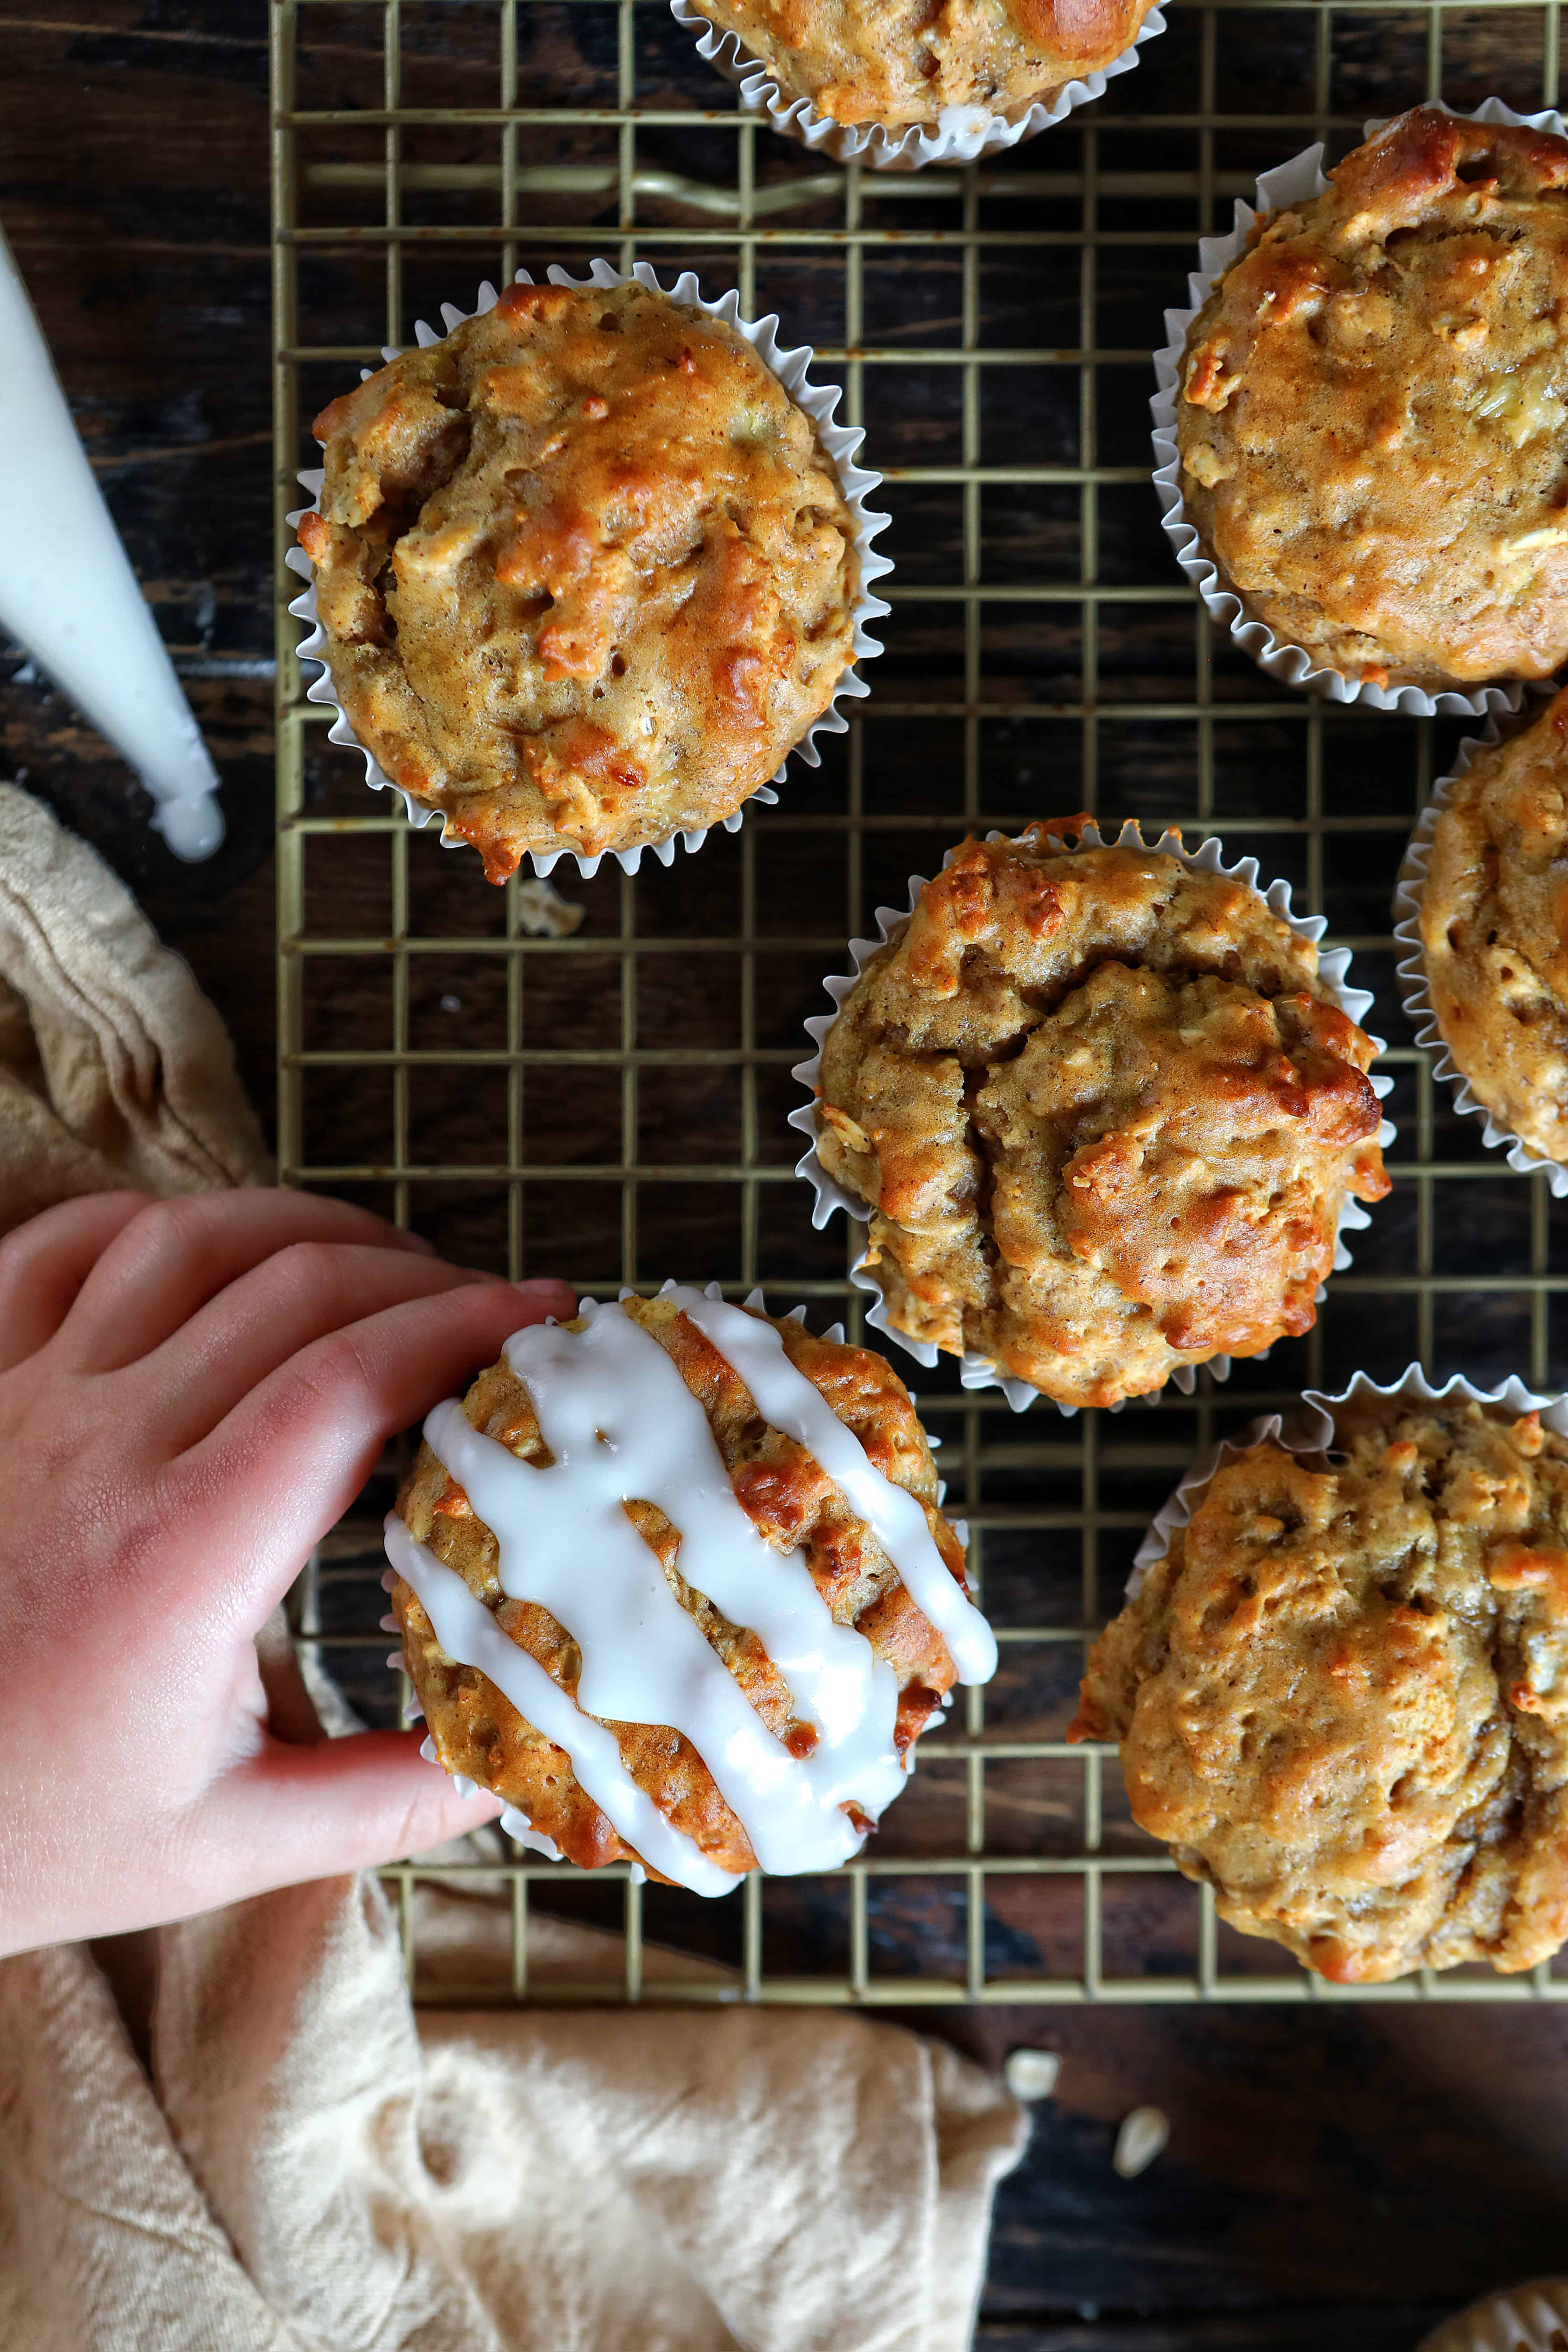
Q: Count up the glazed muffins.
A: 1